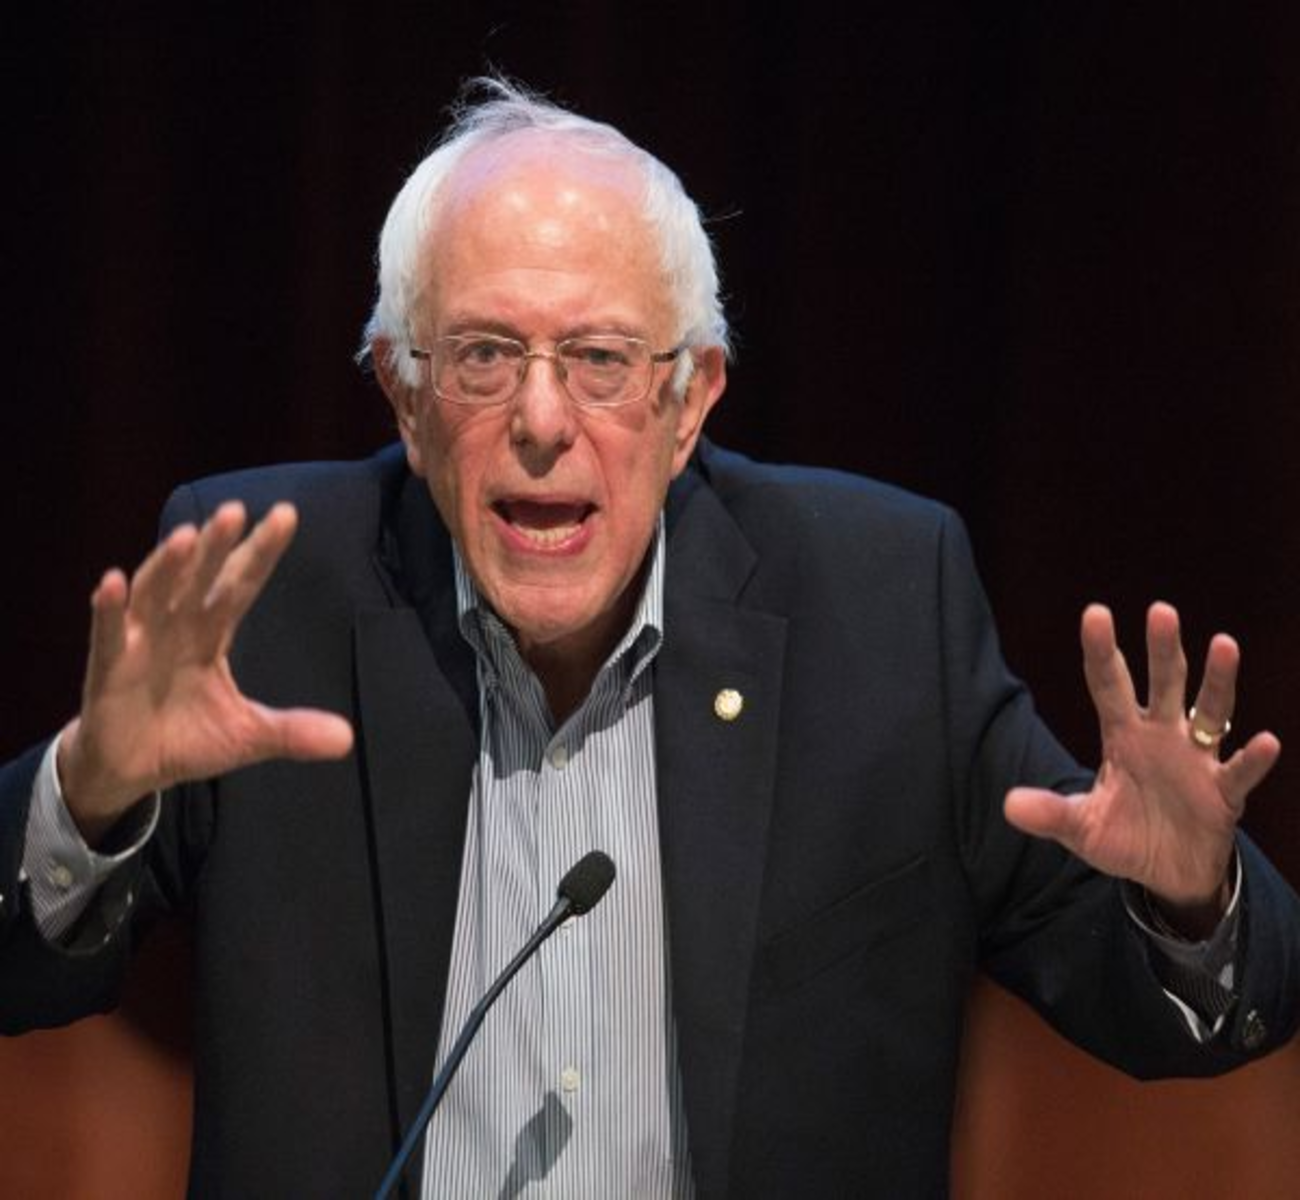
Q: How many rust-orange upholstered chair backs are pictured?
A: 2